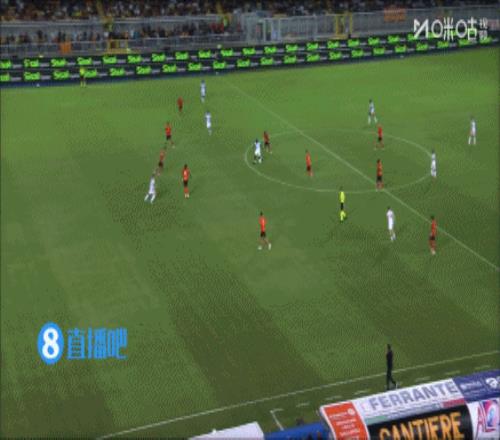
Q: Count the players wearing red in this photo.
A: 10